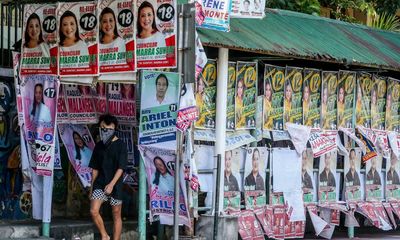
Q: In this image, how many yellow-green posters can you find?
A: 11